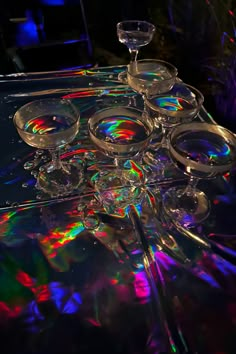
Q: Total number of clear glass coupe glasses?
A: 6